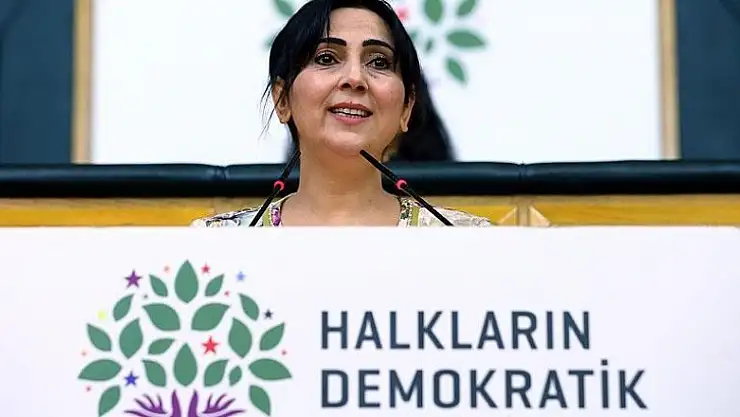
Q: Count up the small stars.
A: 13